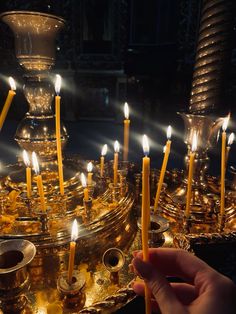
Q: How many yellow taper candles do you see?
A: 15